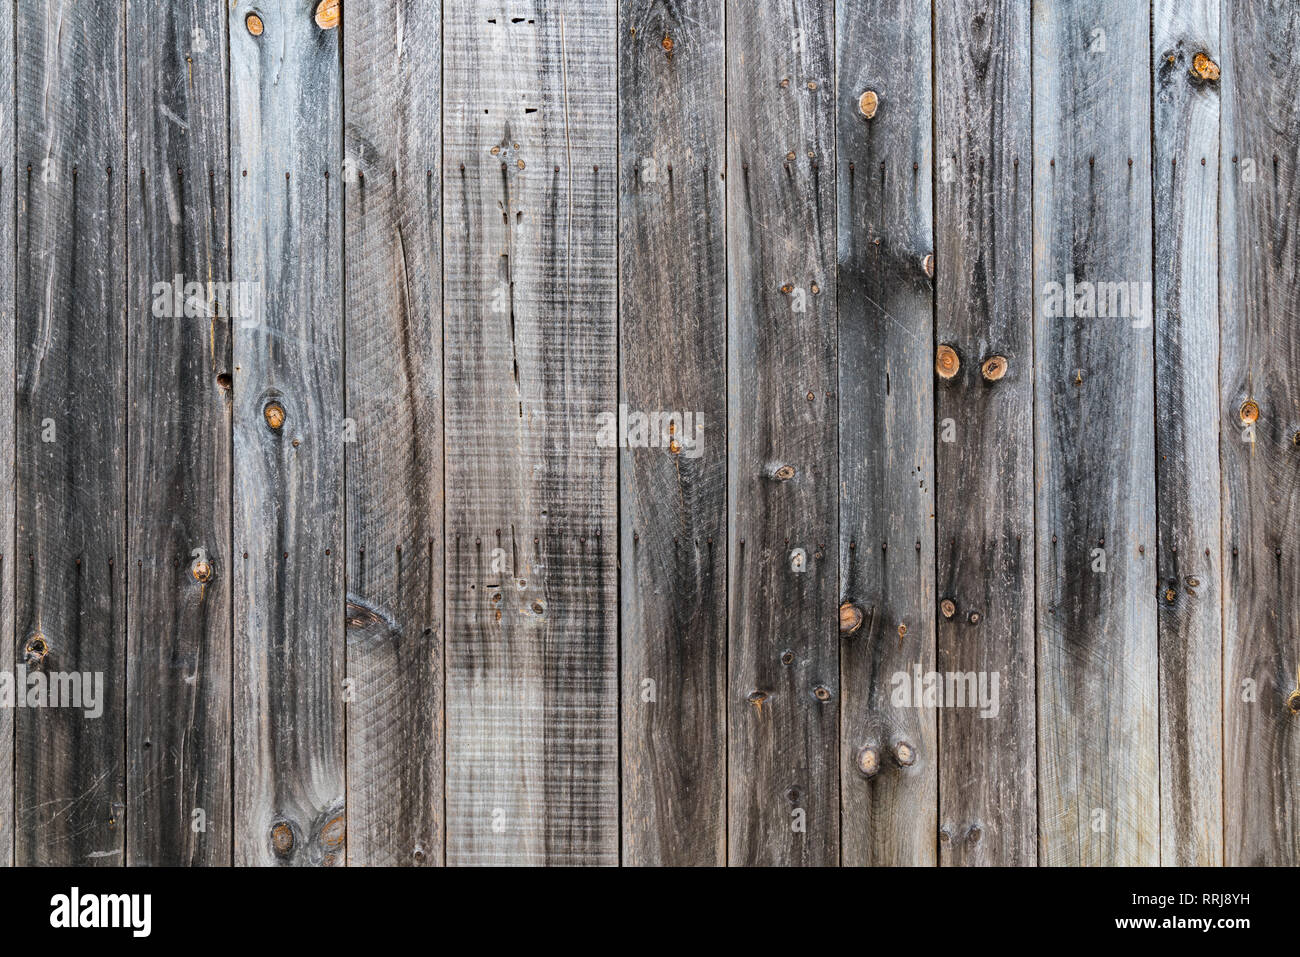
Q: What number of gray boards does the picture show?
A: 13